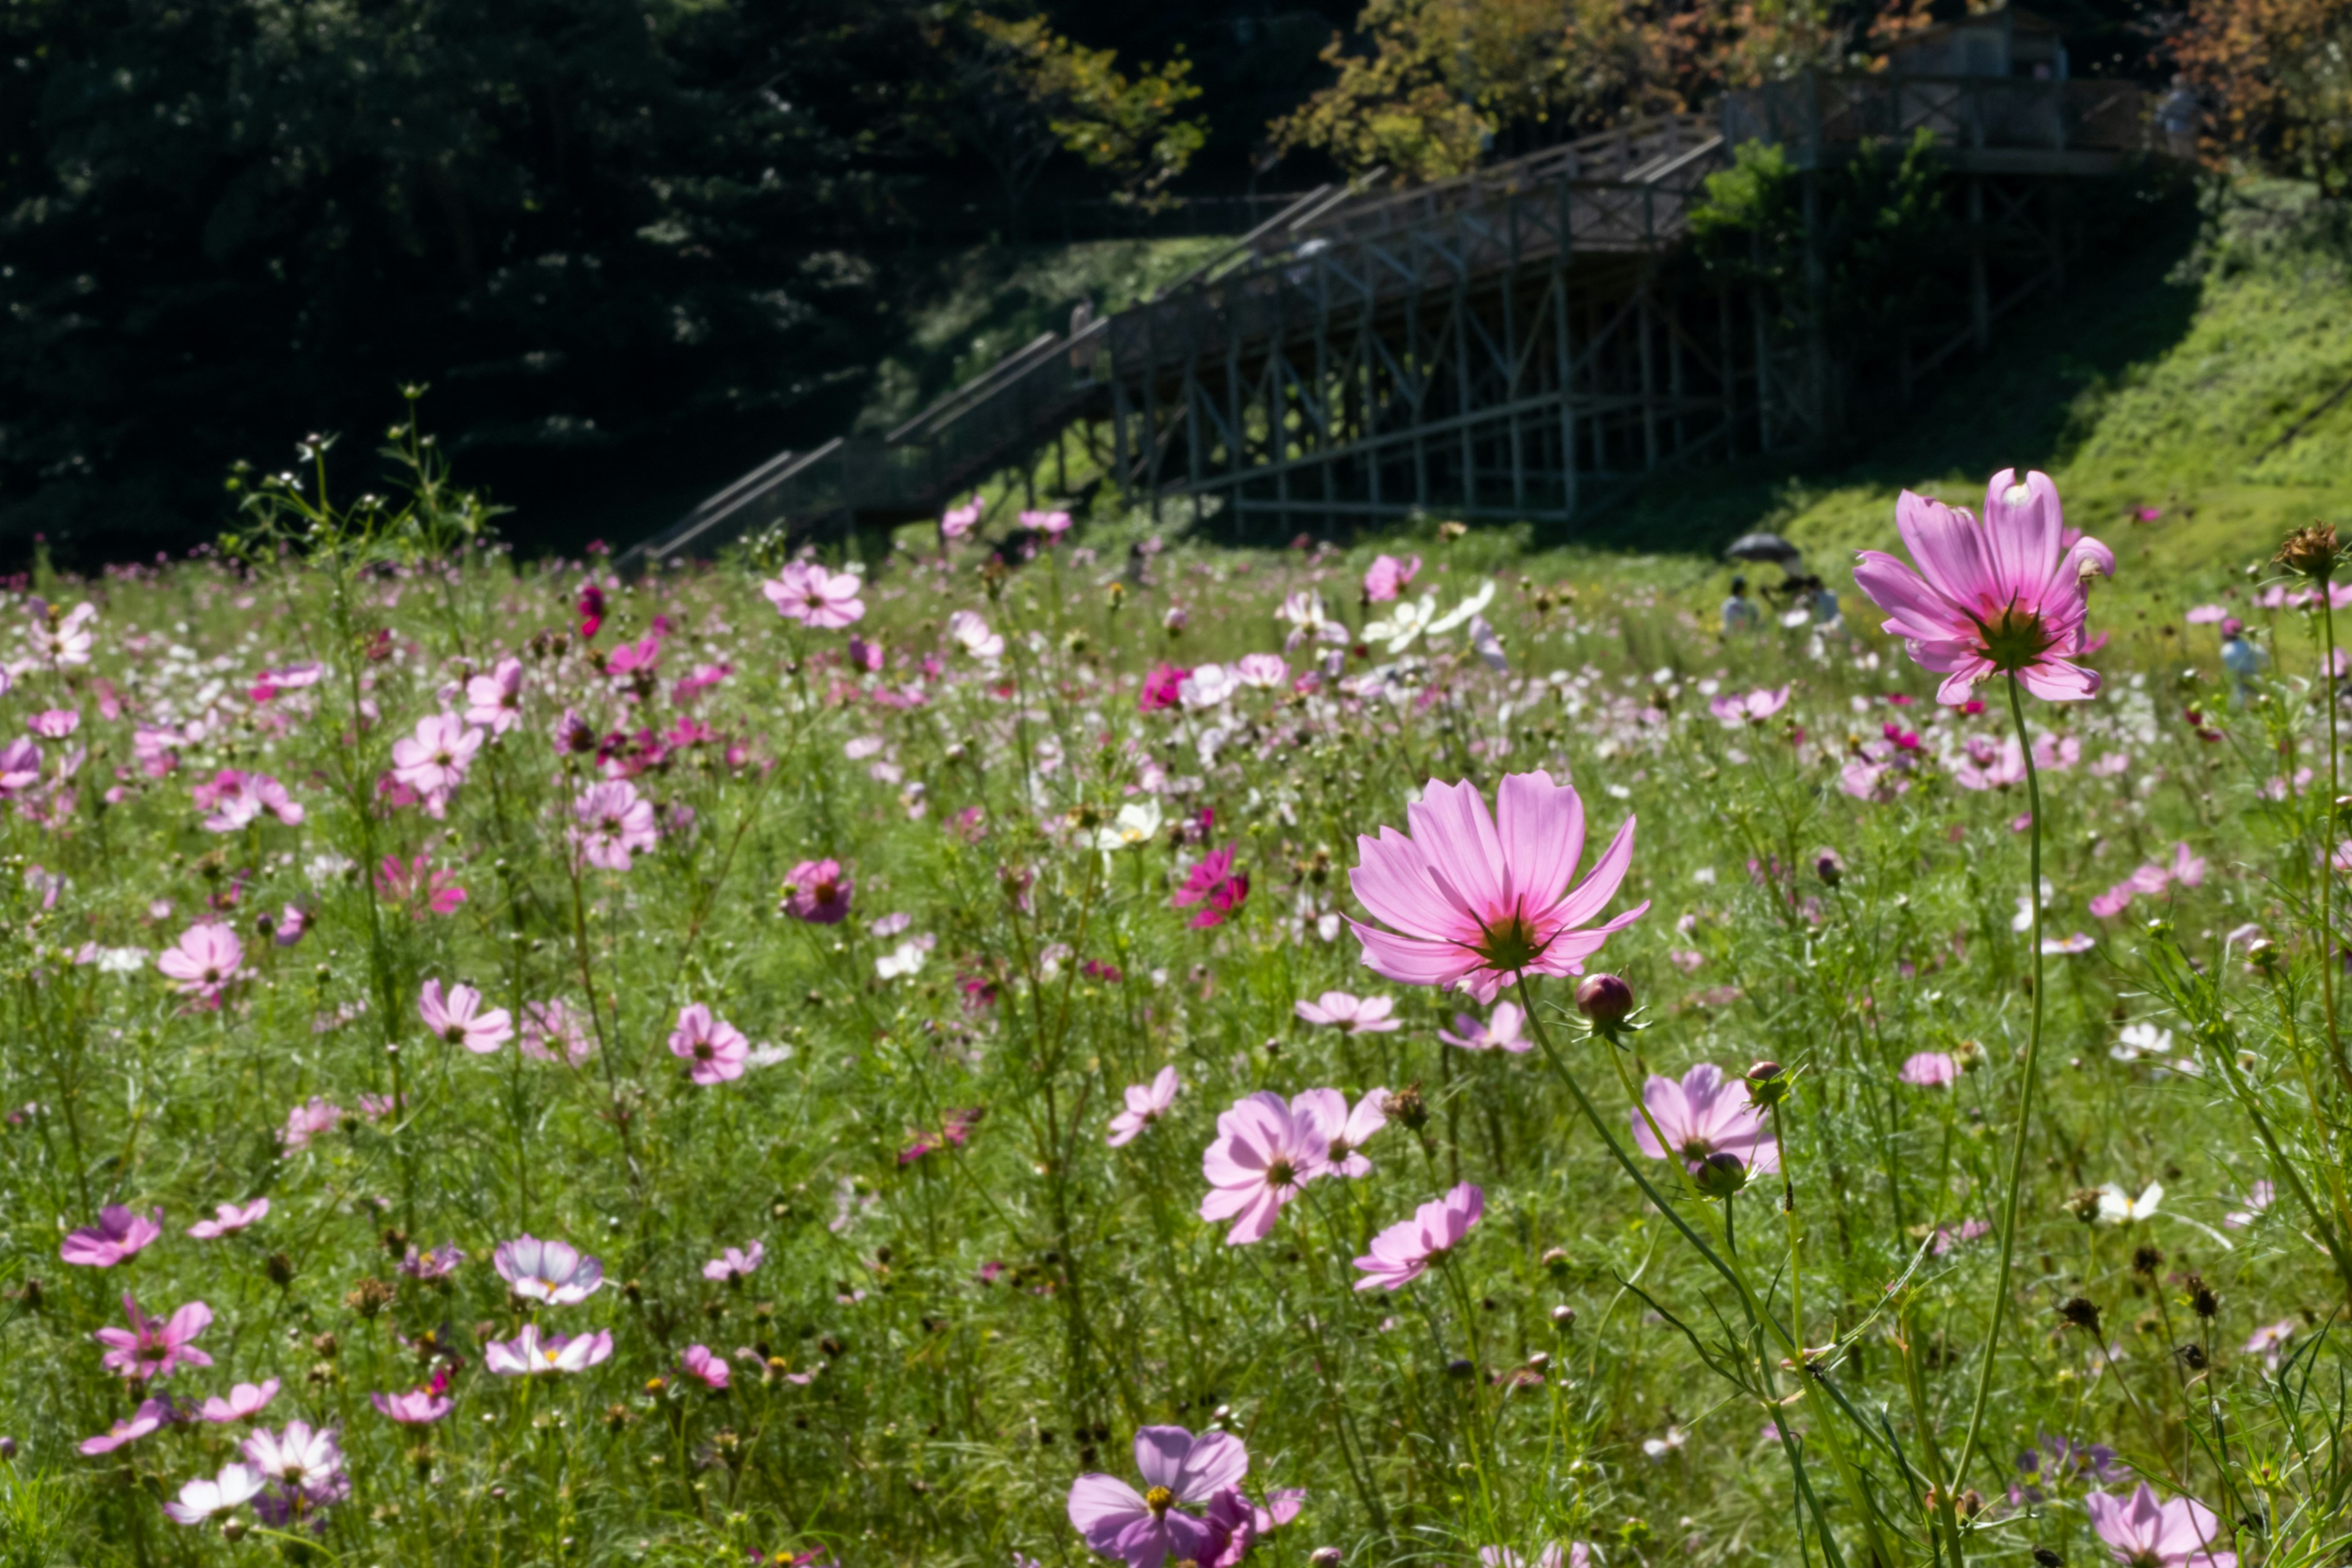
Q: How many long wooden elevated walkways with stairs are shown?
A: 1